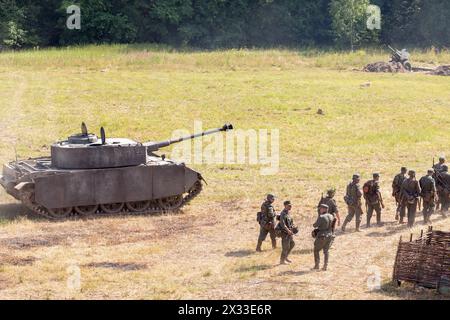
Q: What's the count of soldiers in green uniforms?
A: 11